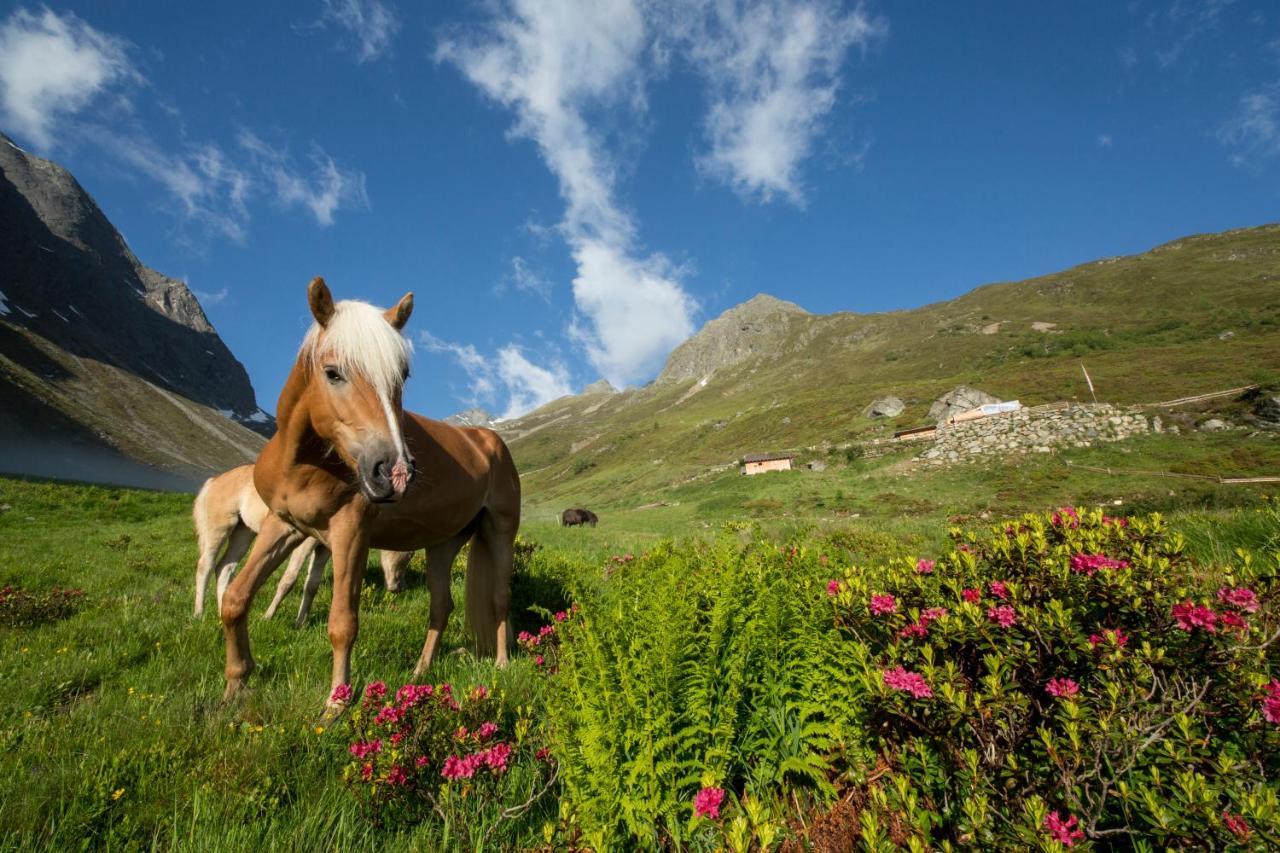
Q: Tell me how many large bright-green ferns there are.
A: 1